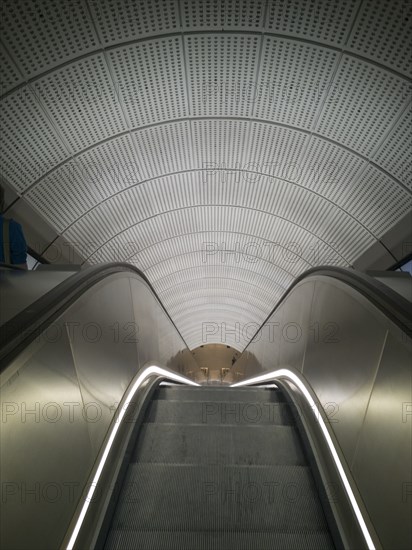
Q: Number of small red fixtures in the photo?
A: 0